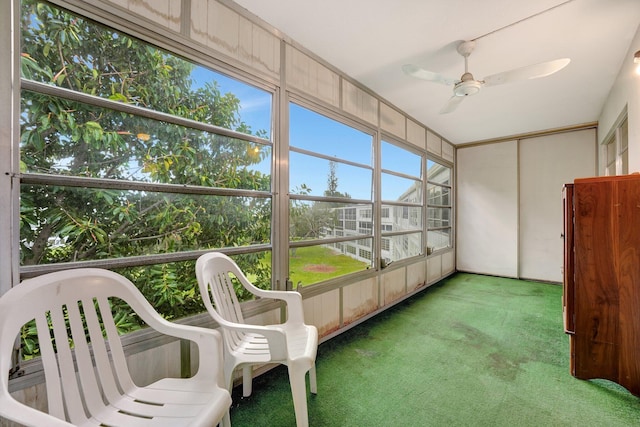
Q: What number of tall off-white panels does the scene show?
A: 2